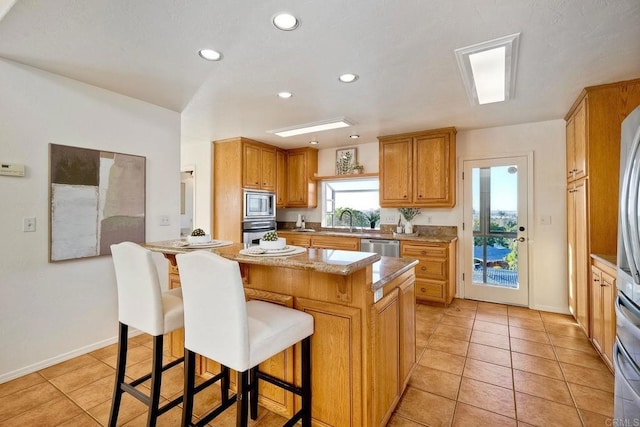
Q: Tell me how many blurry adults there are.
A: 0